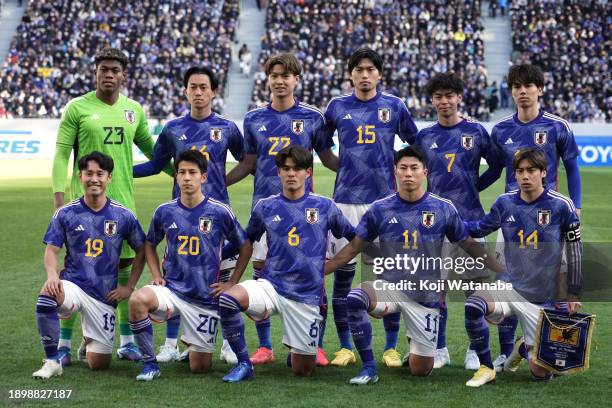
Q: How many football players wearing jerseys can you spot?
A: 11